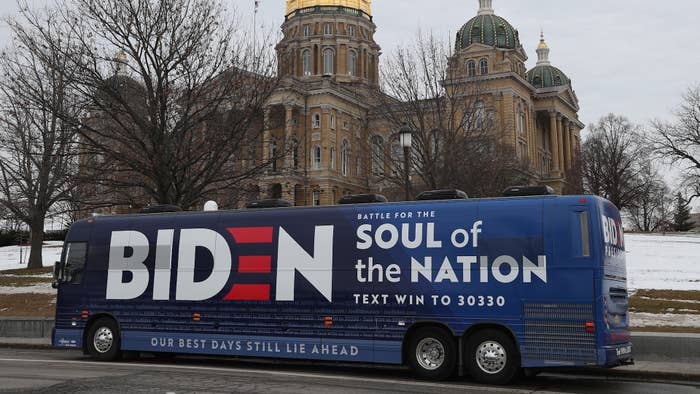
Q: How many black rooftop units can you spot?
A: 5